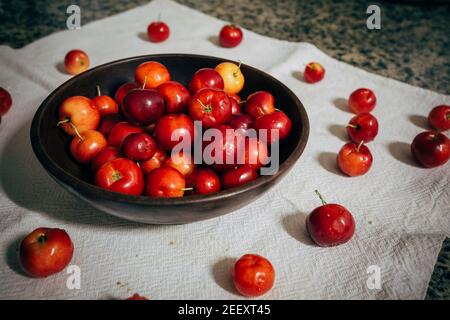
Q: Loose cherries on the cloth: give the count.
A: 14